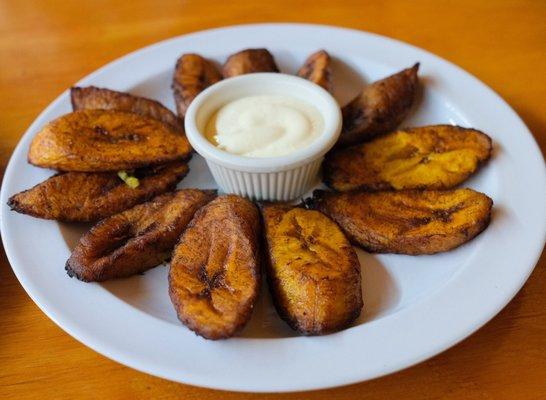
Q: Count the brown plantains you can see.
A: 12